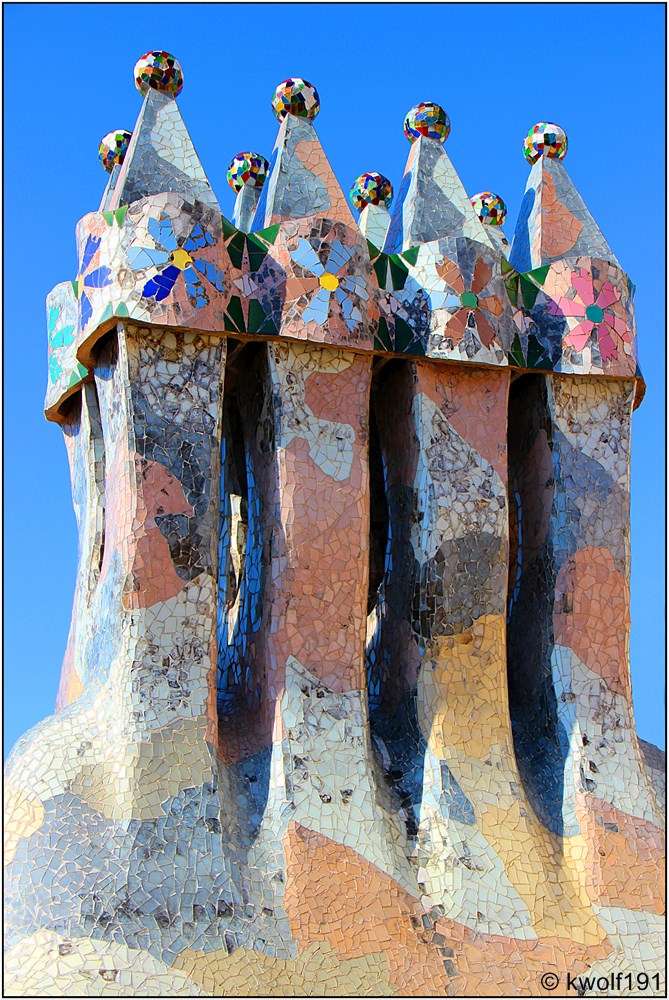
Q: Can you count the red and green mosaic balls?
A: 8